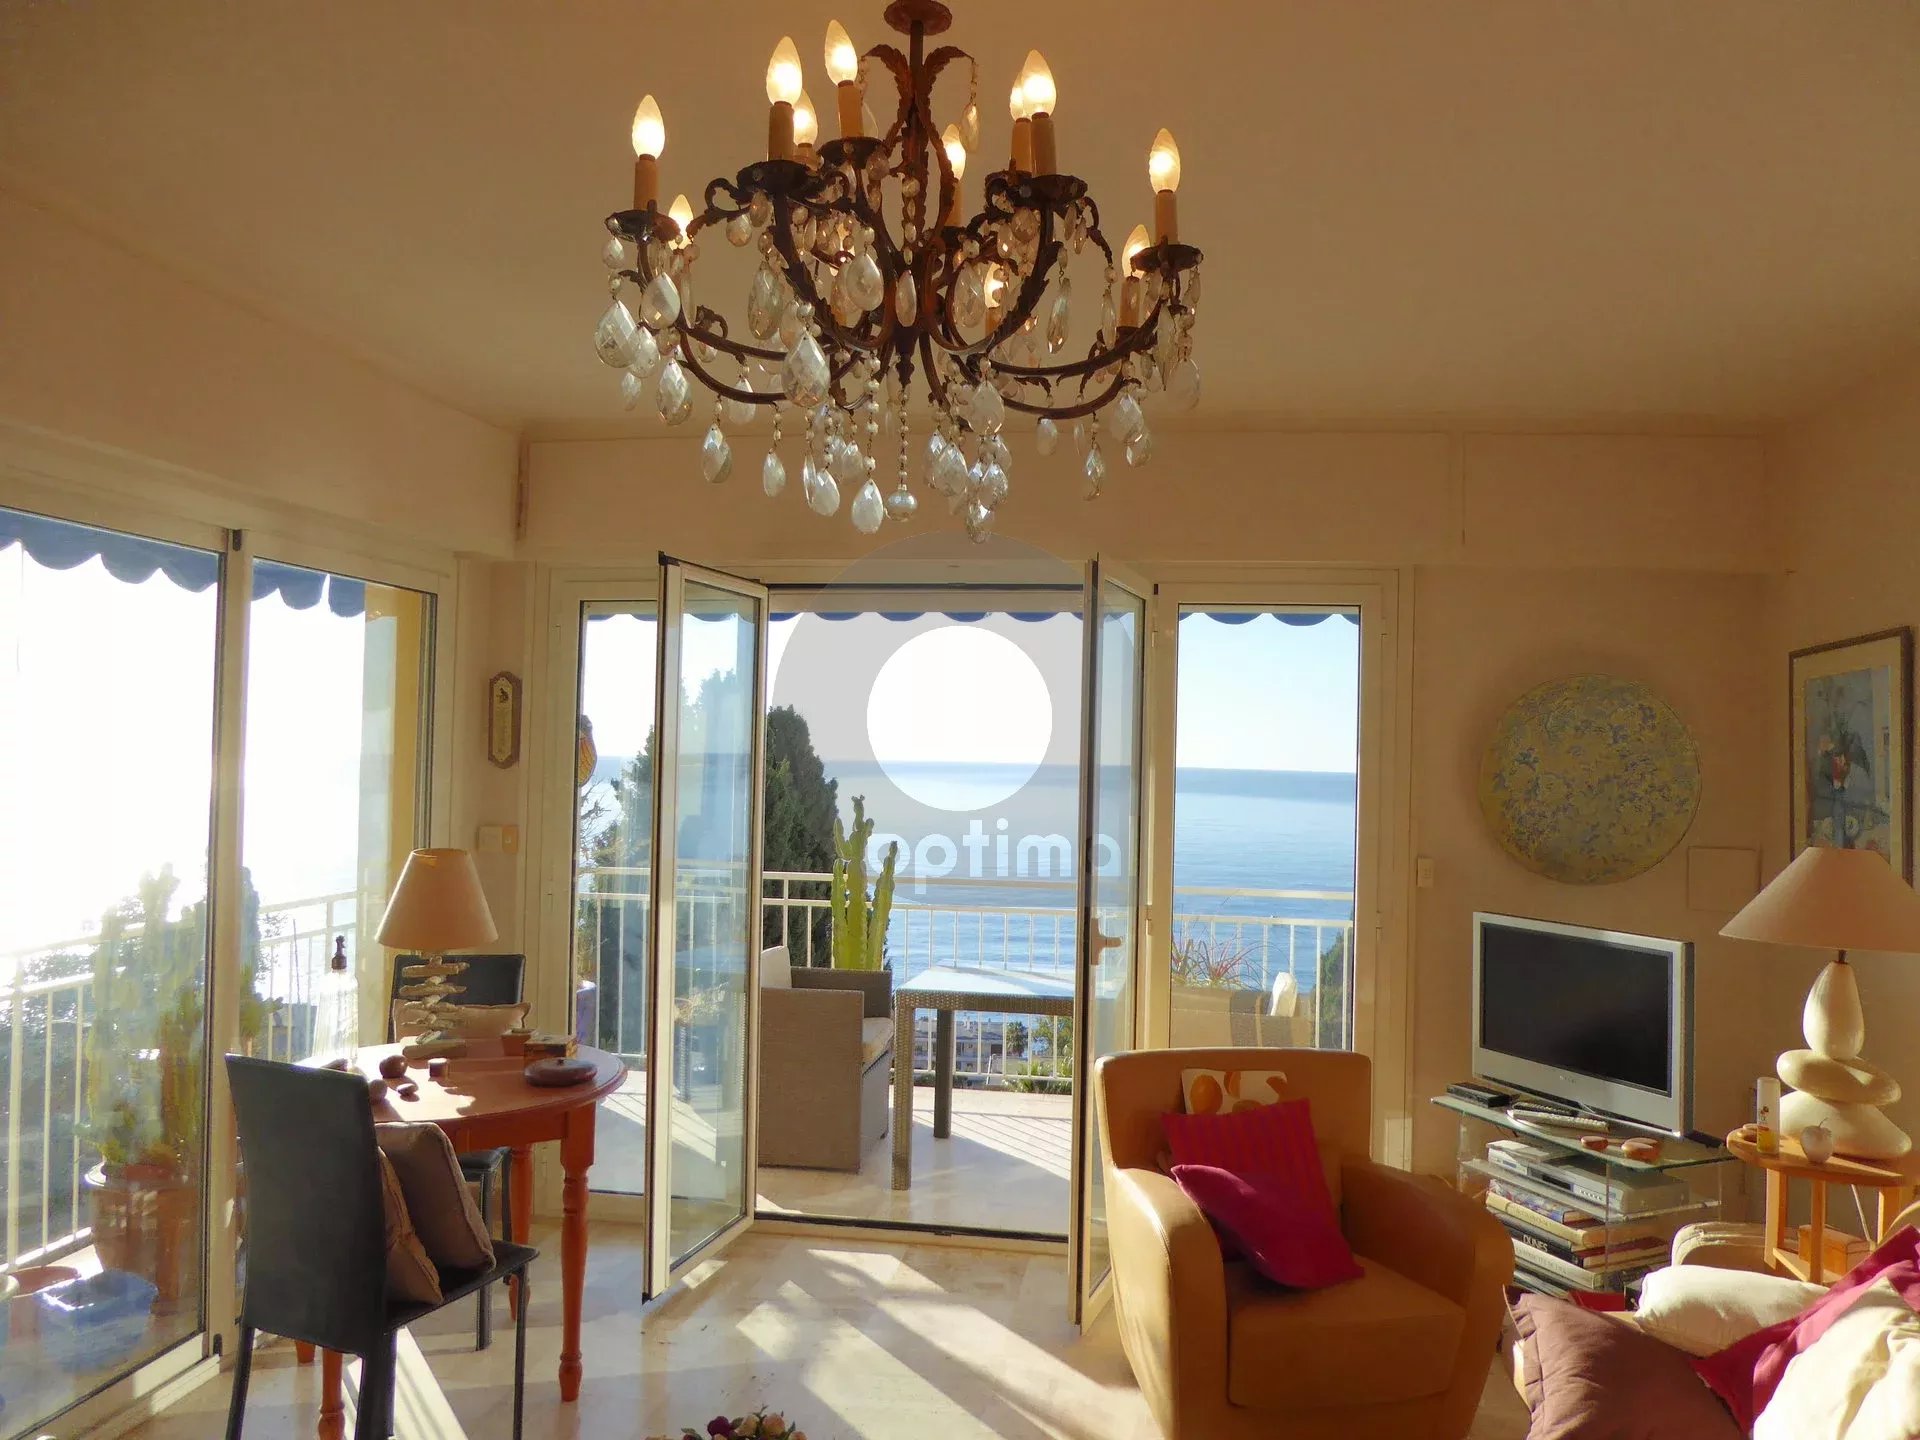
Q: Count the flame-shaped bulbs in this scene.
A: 11